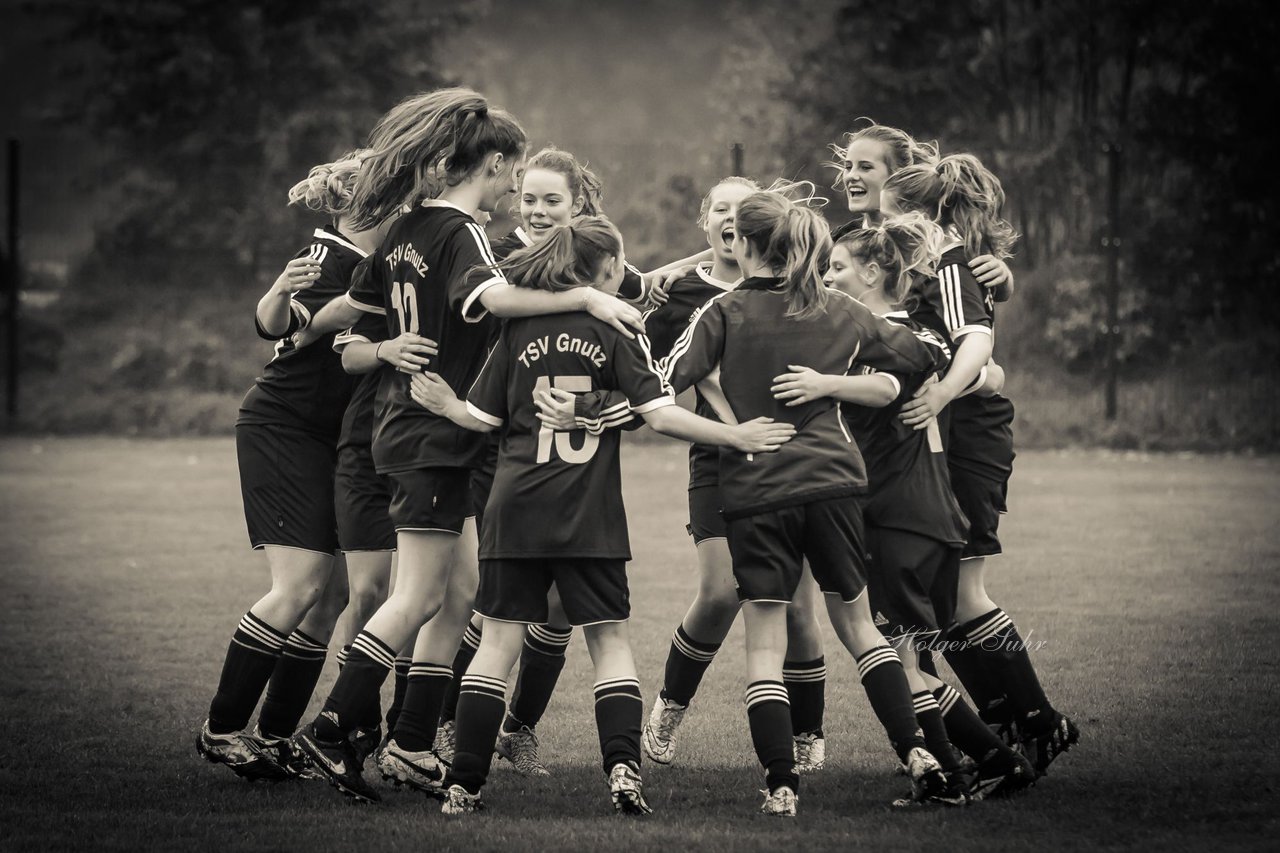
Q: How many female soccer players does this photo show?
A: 10